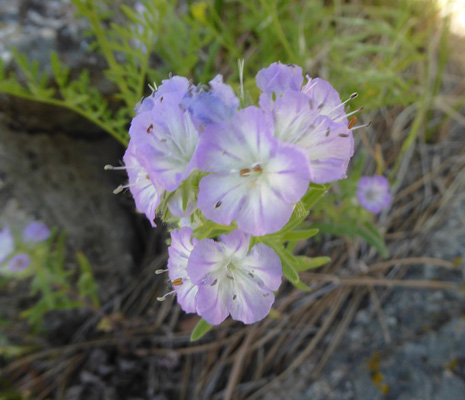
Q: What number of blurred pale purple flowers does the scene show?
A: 4